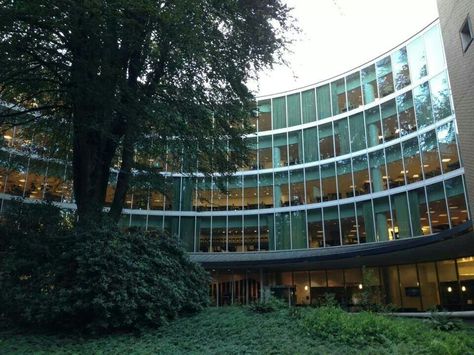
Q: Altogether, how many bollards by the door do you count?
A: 0